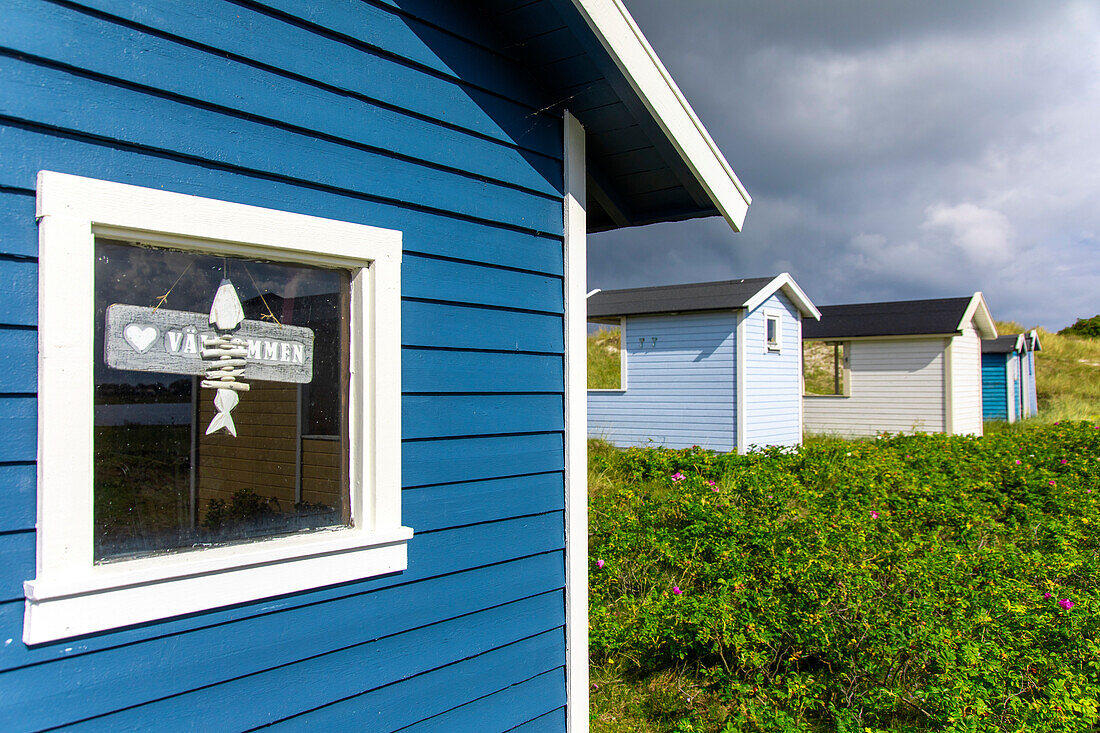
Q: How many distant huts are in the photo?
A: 4